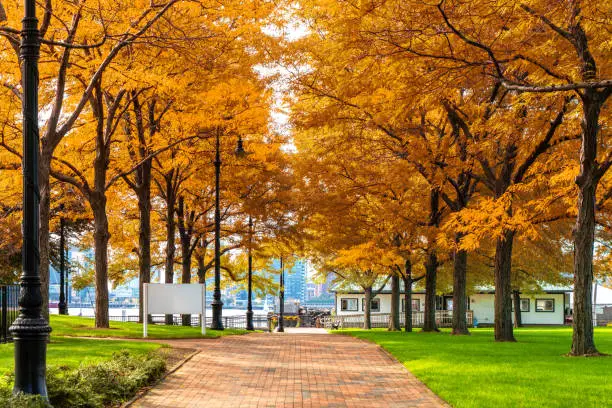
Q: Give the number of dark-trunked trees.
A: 14